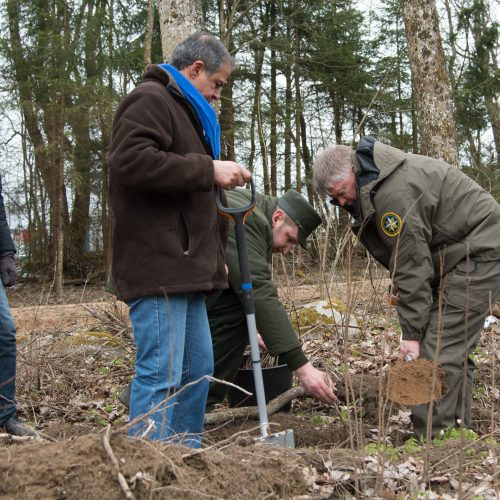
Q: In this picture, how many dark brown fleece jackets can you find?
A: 1